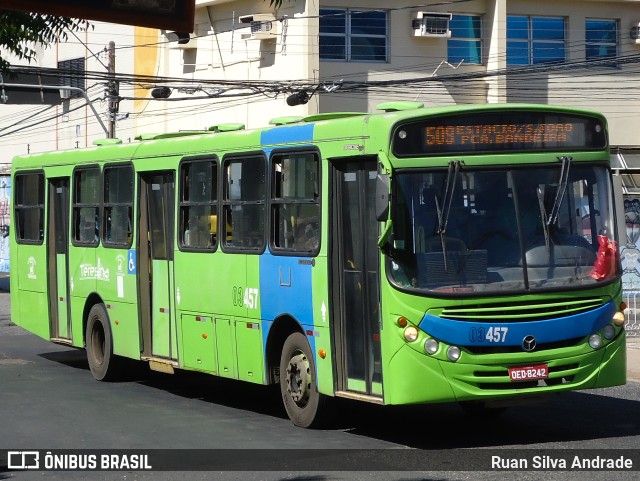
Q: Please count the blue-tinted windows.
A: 4